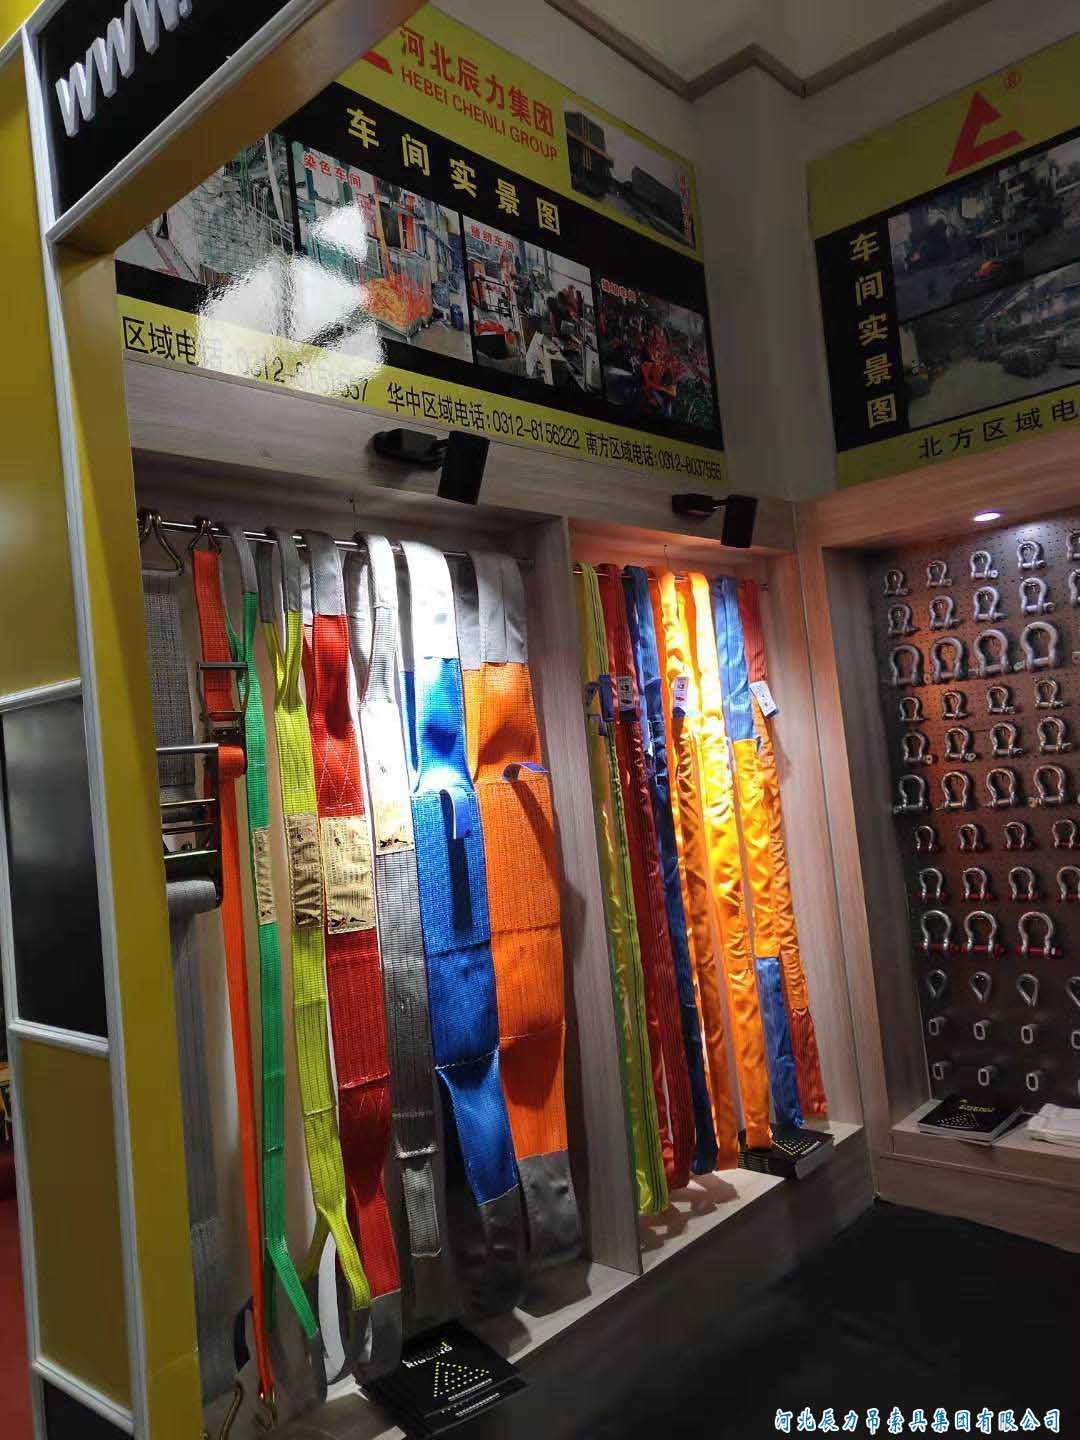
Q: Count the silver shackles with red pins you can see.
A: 11